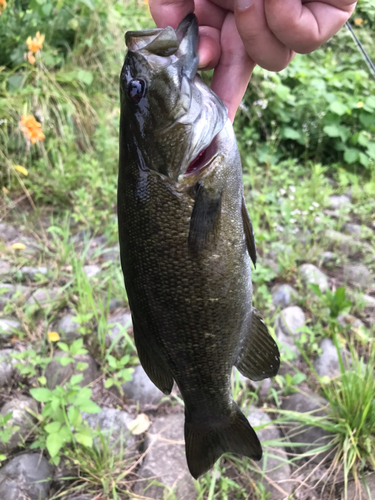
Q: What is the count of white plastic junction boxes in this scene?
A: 0